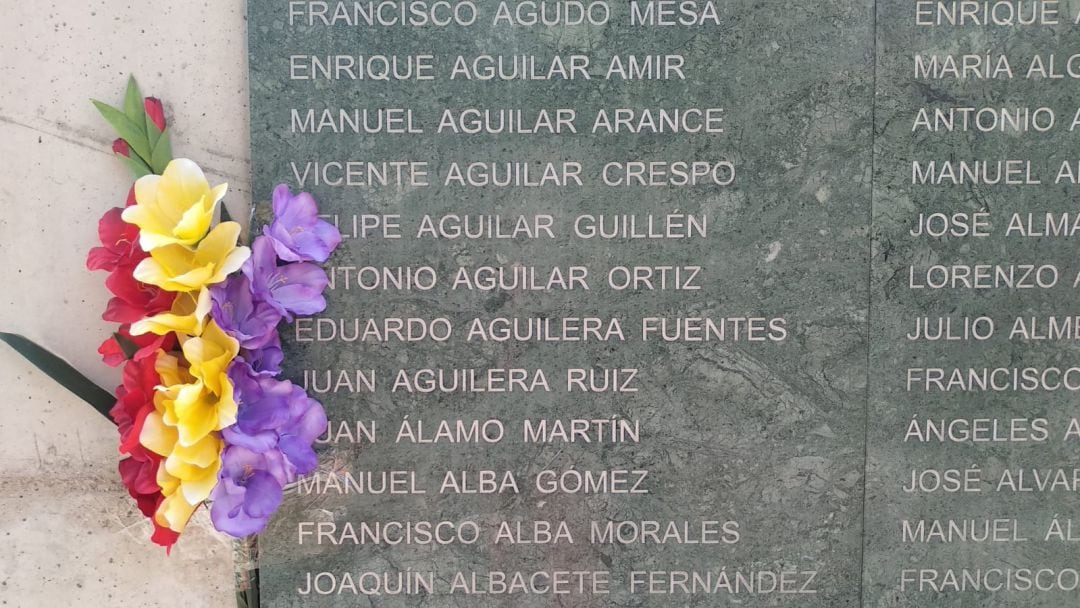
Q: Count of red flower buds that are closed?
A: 2